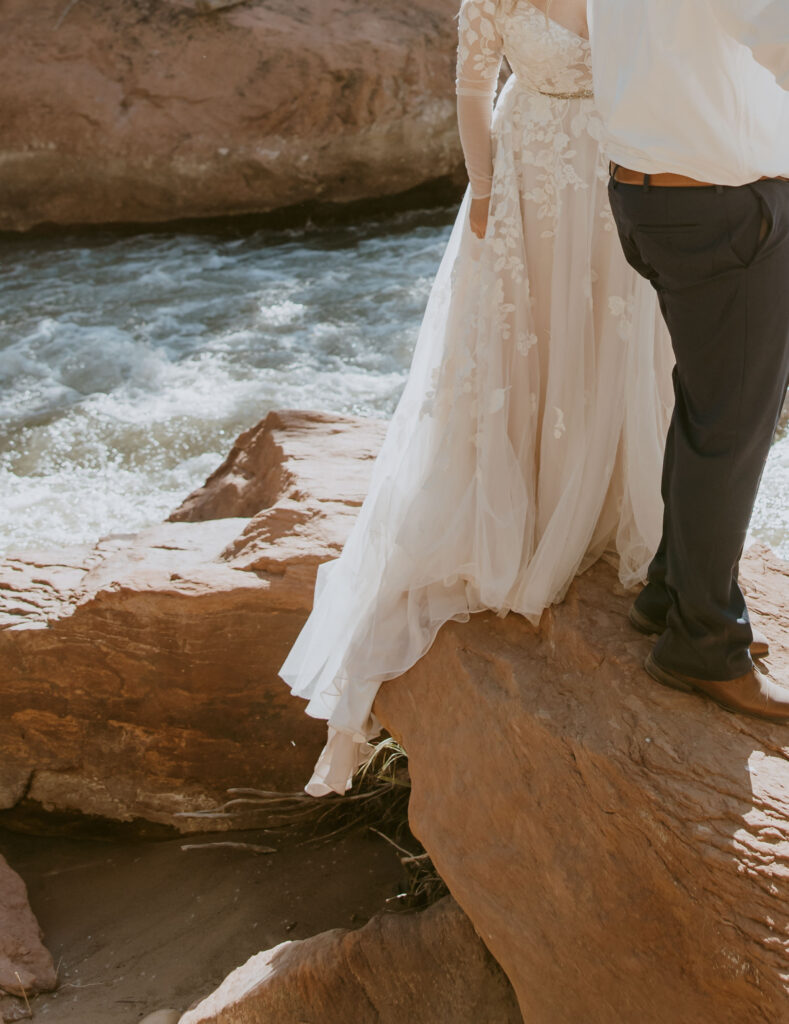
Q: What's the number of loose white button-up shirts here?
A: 1